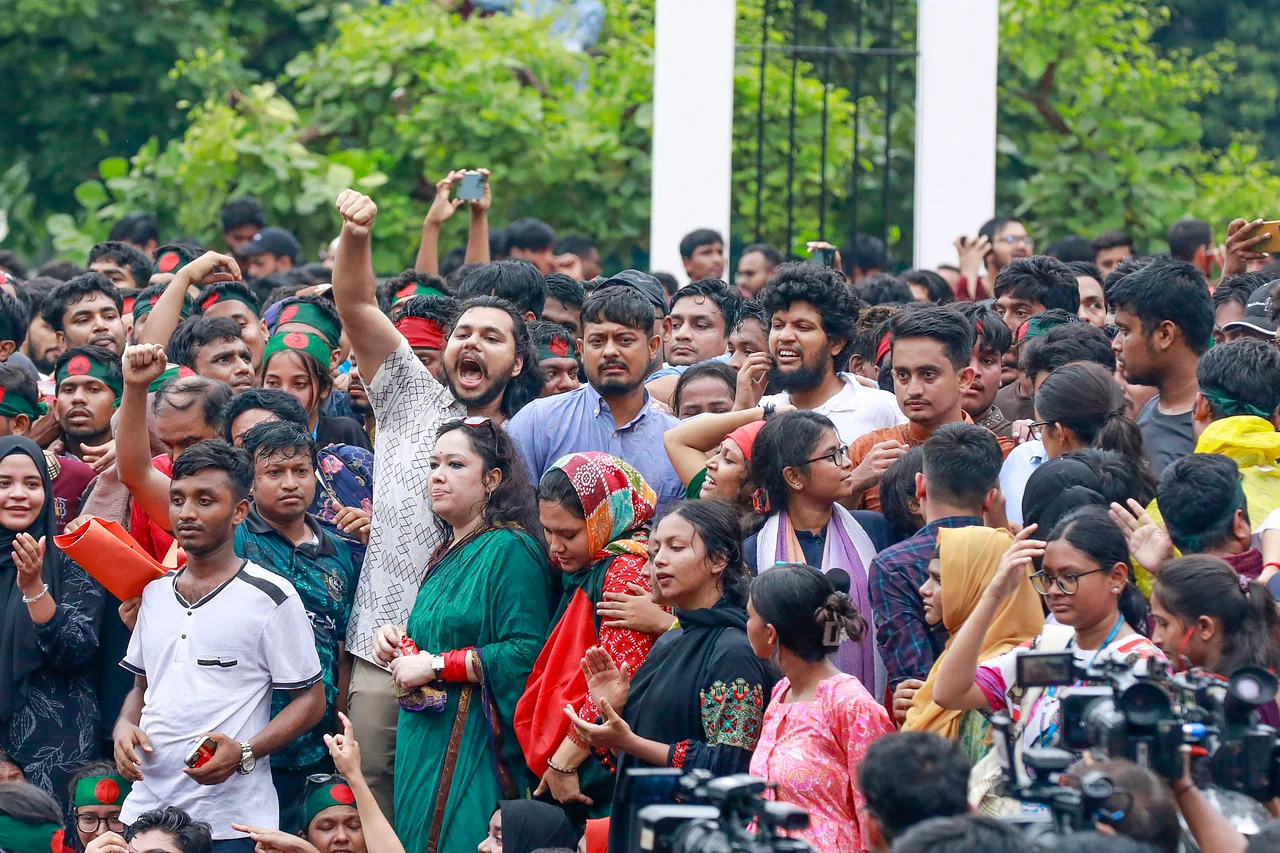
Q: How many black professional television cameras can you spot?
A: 4